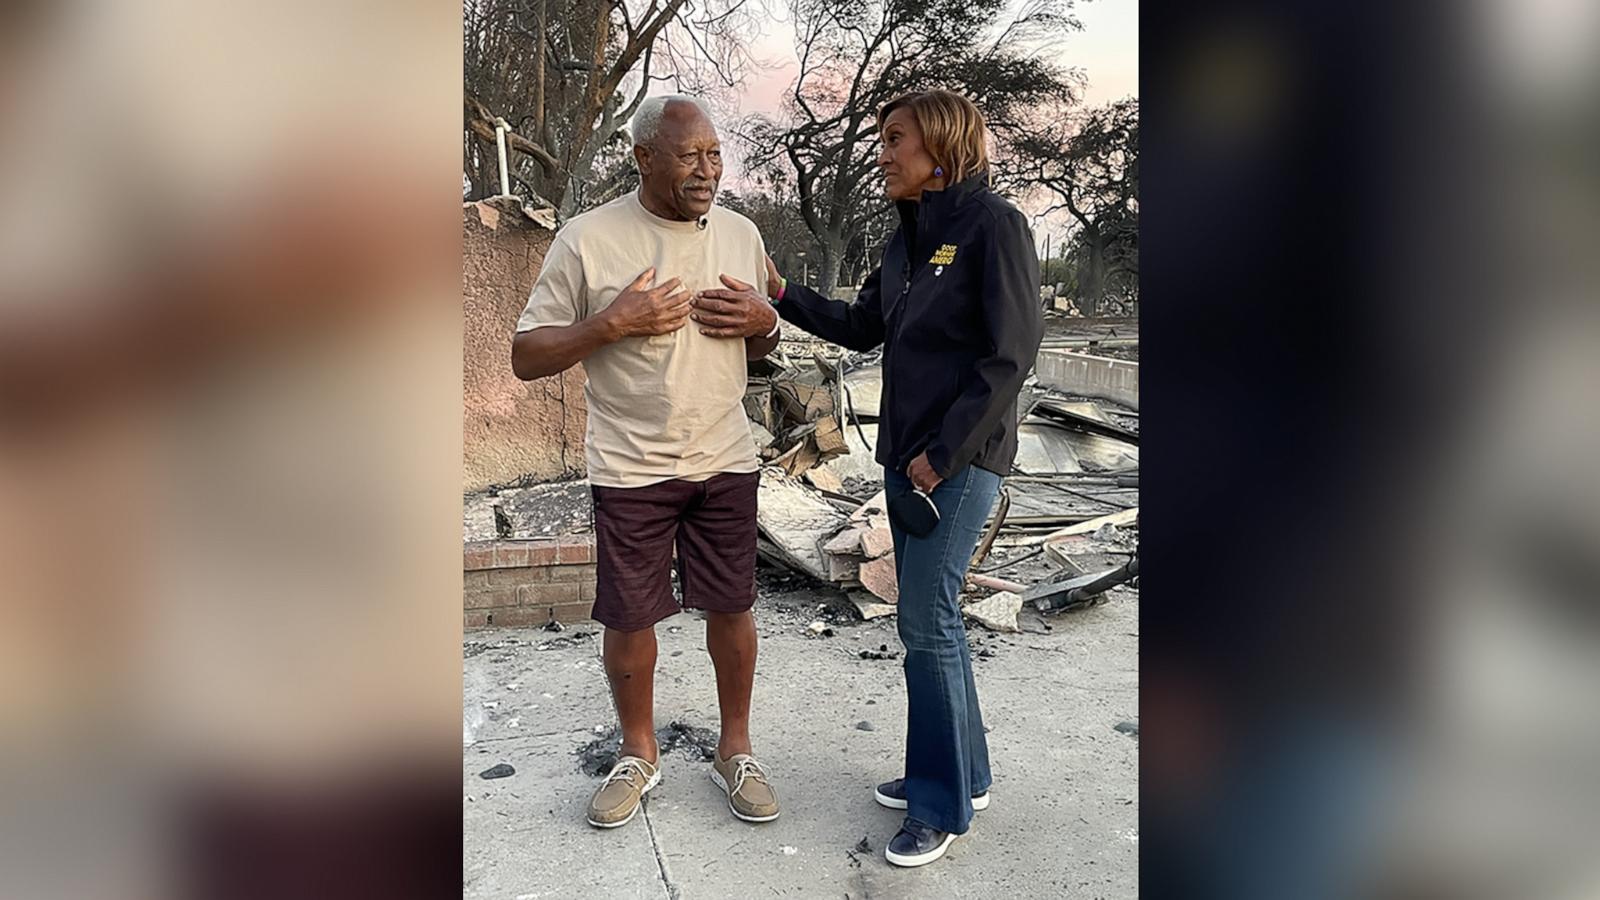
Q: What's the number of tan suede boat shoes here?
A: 2